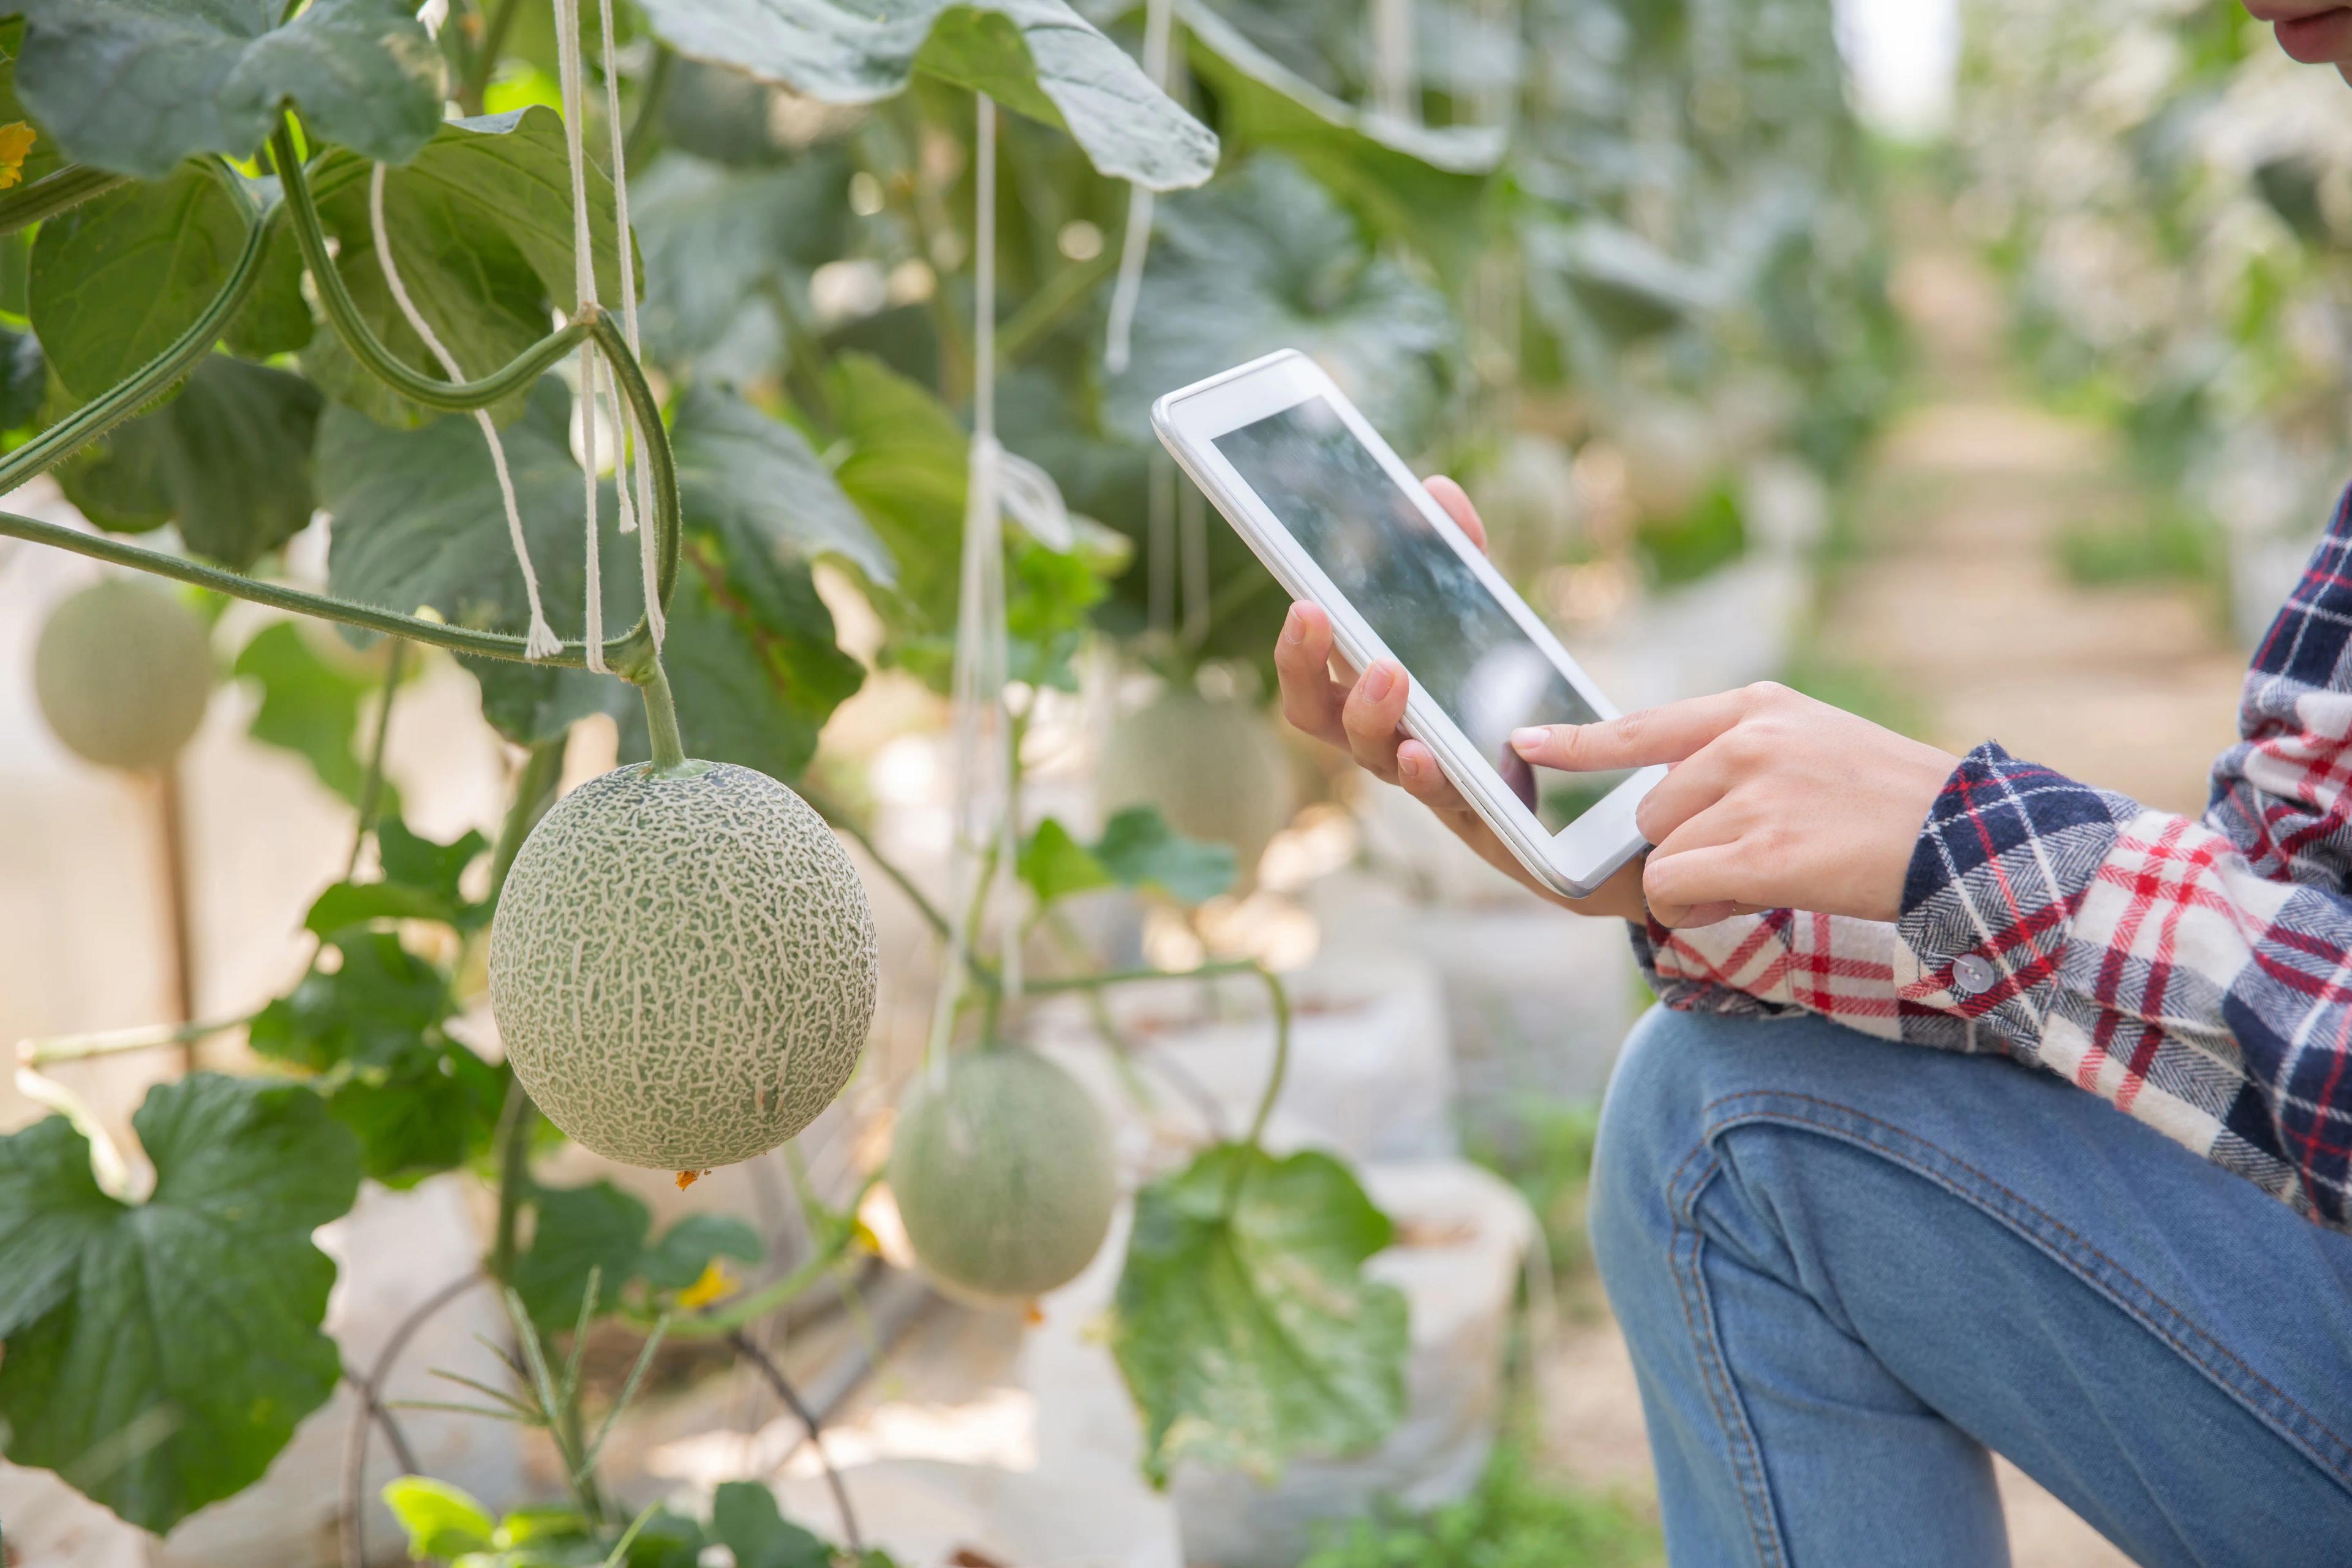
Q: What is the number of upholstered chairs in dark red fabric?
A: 0